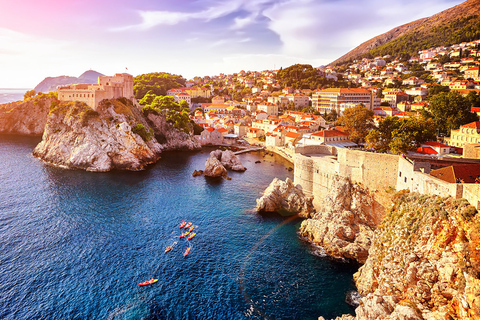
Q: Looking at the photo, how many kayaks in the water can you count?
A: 8